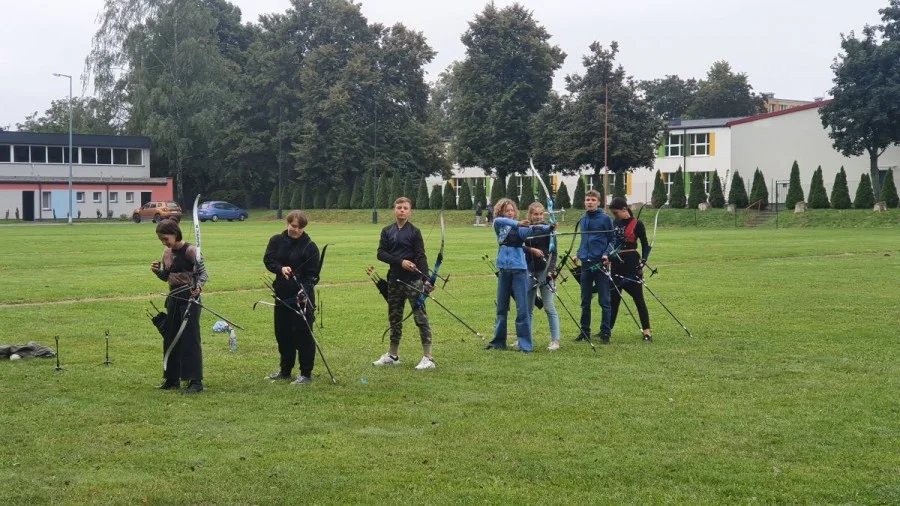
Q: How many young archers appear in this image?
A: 7